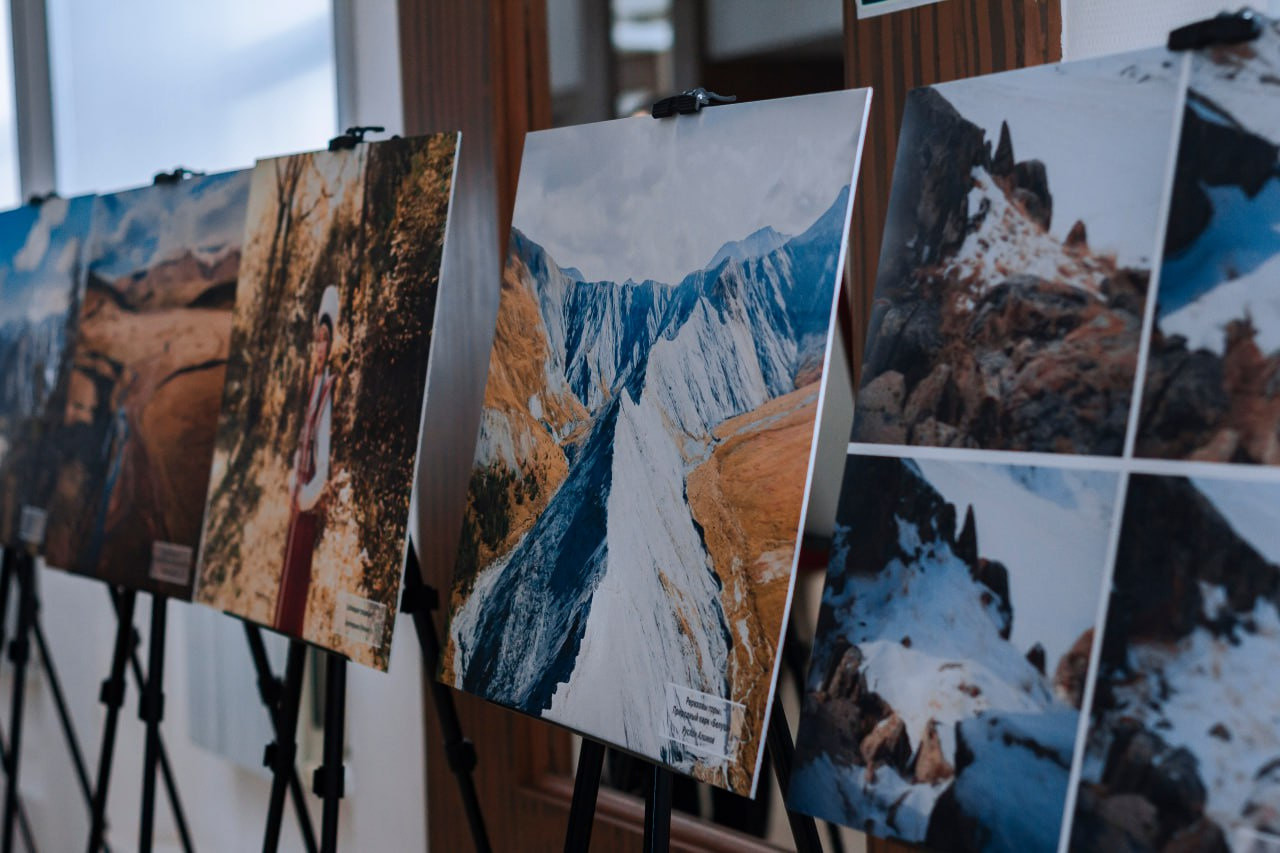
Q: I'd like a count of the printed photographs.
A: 8